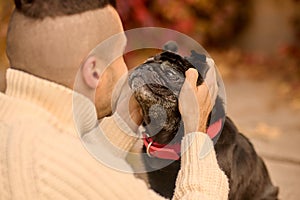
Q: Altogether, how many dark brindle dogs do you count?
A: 1